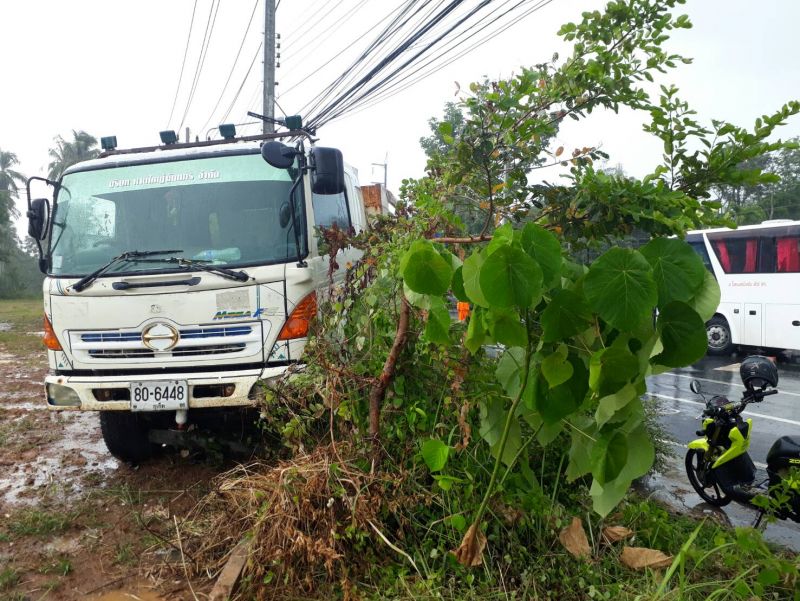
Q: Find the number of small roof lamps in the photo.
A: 4